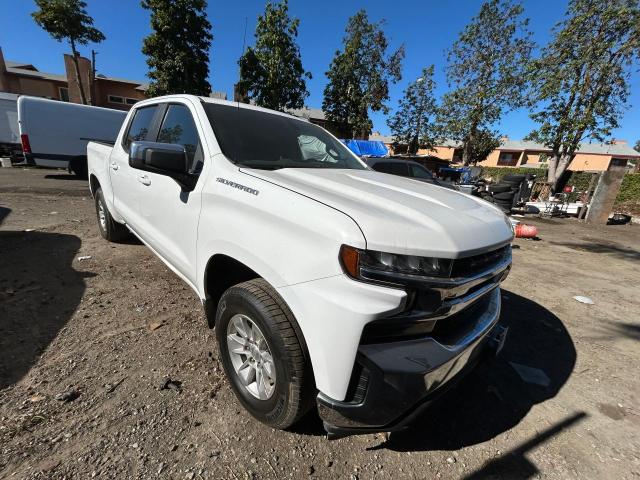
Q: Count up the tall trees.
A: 7